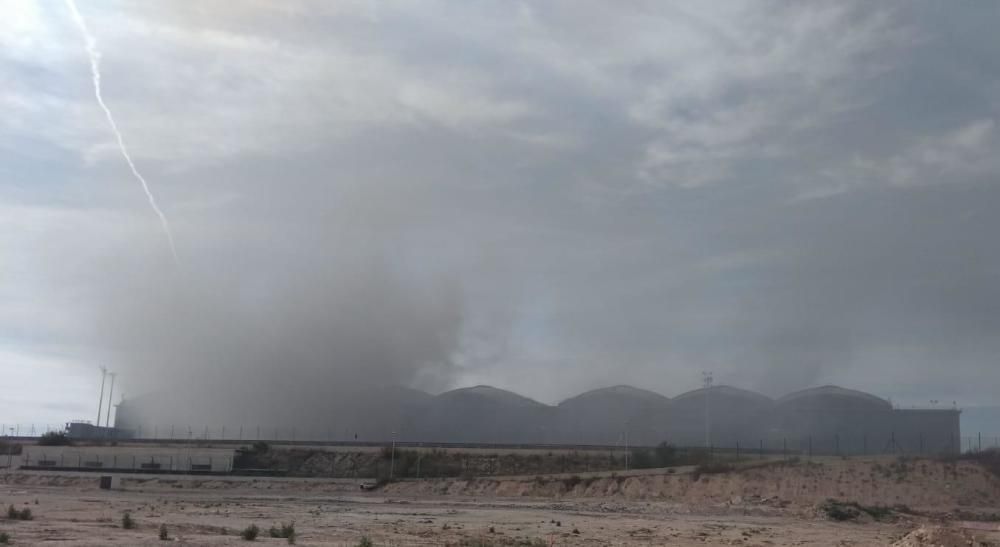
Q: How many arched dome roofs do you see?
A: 5